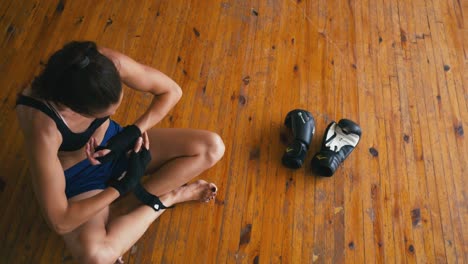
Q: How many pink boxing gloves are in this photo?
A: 0